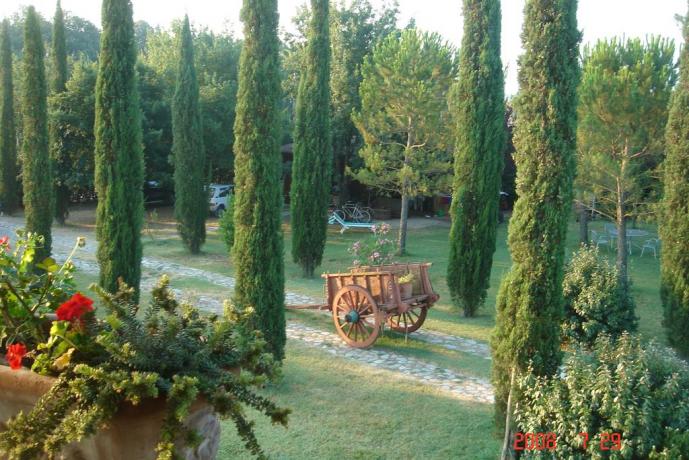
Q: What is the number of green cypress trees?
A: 10